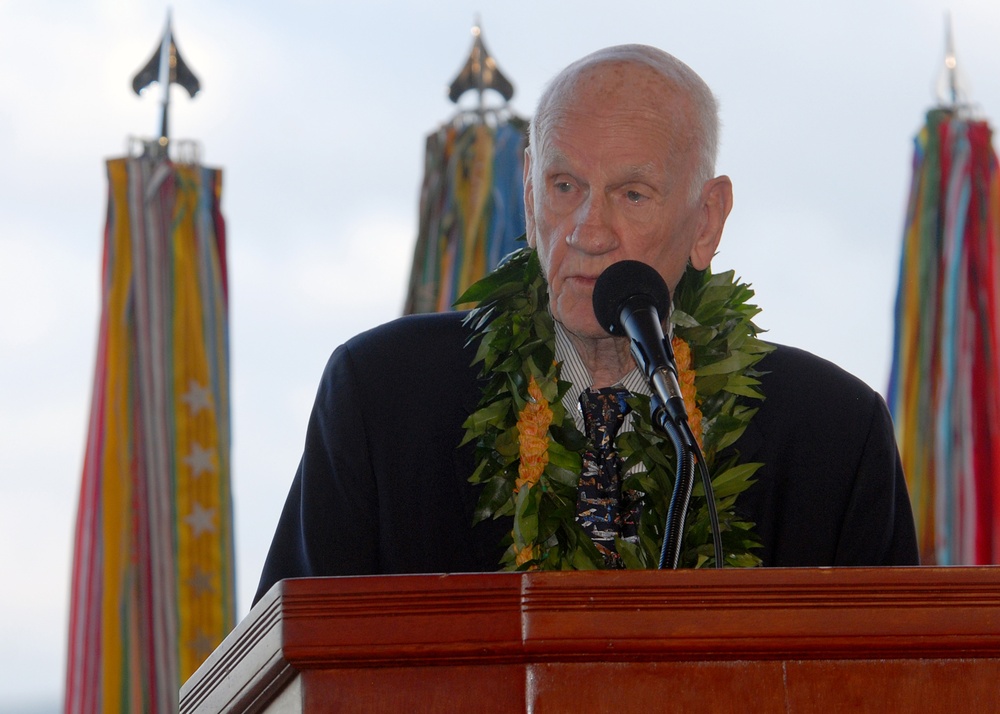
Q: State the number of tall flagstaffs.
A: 3